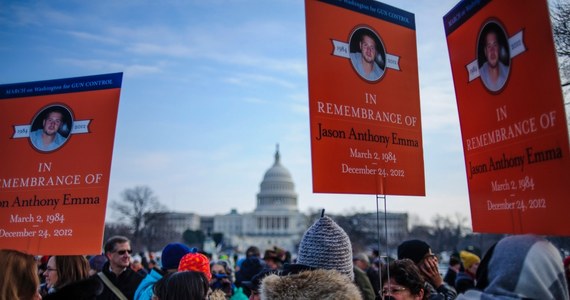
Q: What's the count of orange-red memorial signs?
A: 3